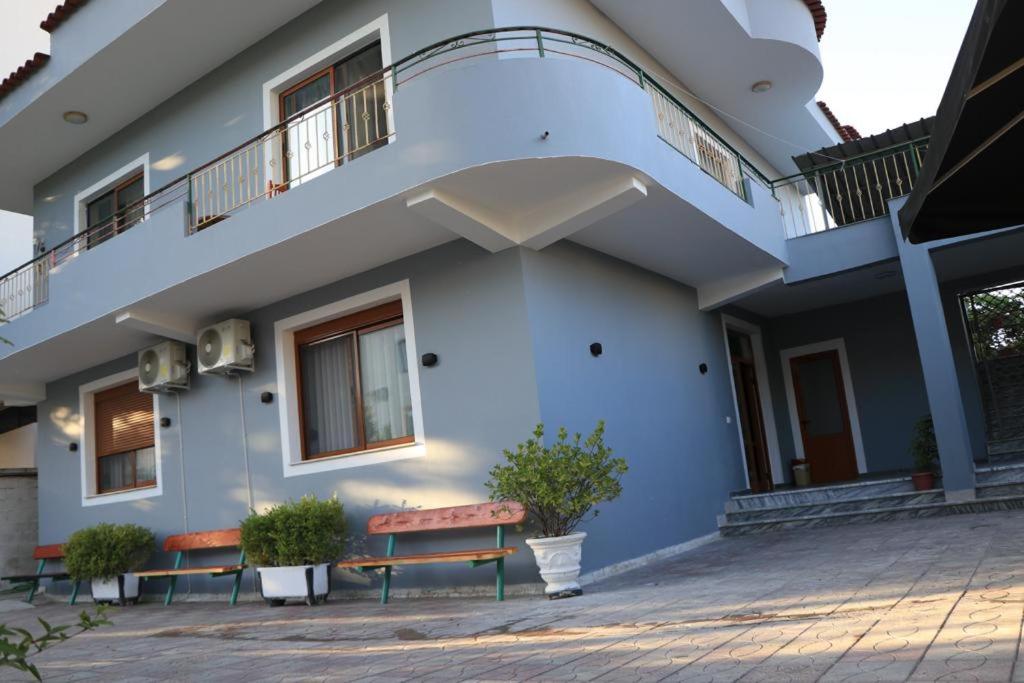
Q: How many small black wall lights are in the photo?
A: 6